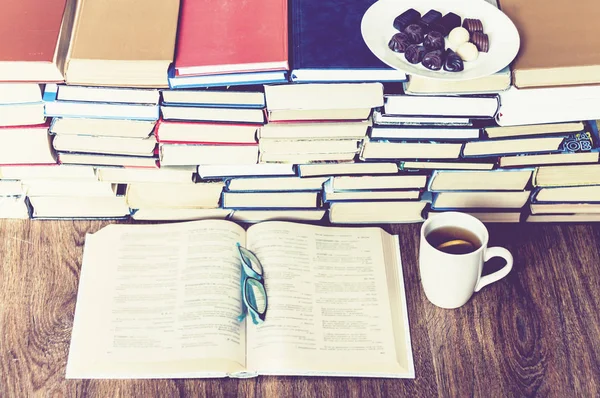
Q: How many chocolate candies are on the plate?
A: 13